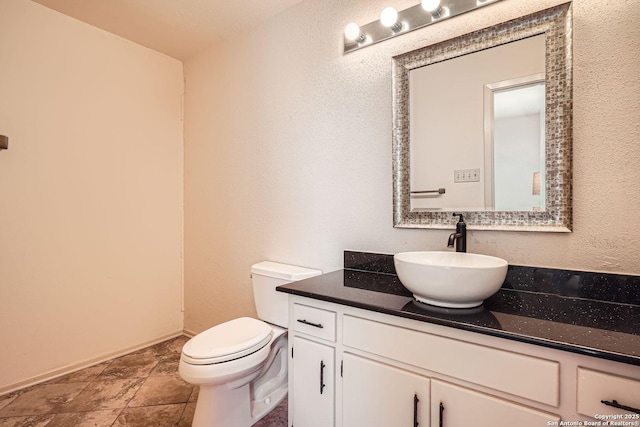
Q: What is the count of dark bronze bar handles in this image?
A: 5